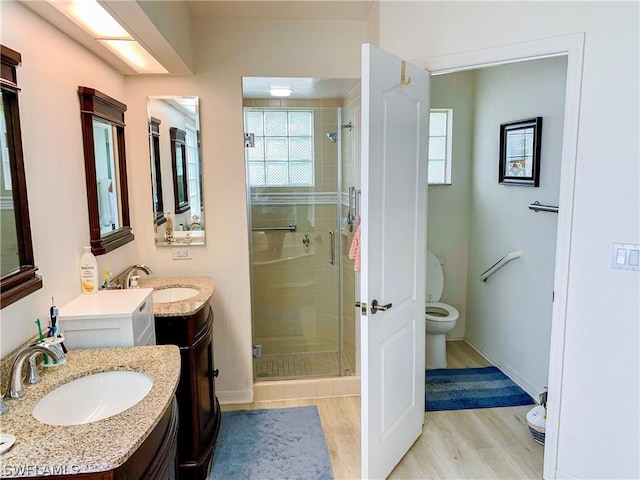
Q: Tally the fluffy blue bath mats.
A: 2